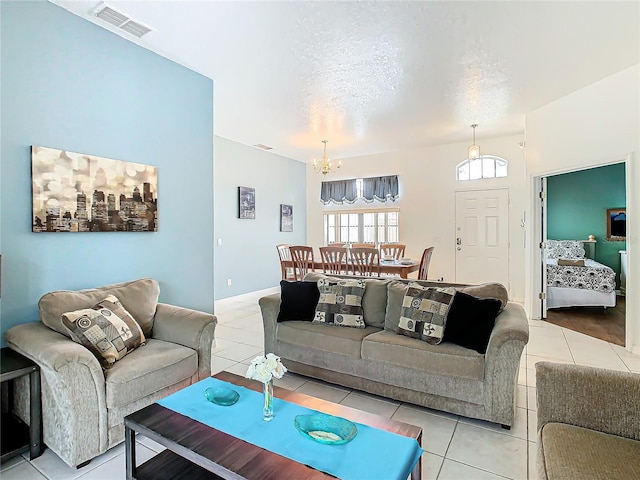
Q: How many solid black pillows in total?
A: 2